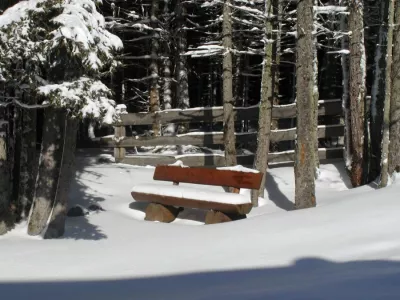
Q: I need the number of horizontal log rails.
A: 3